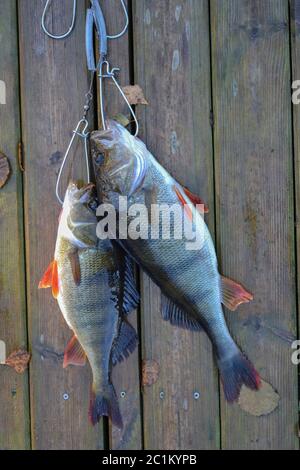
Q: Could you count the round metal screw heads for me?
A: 4